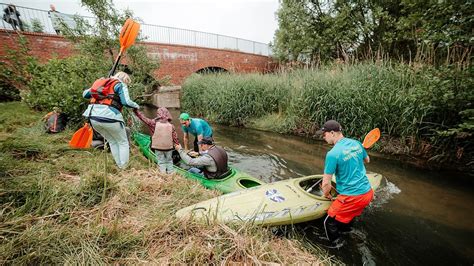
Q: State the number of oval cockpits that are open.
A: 2